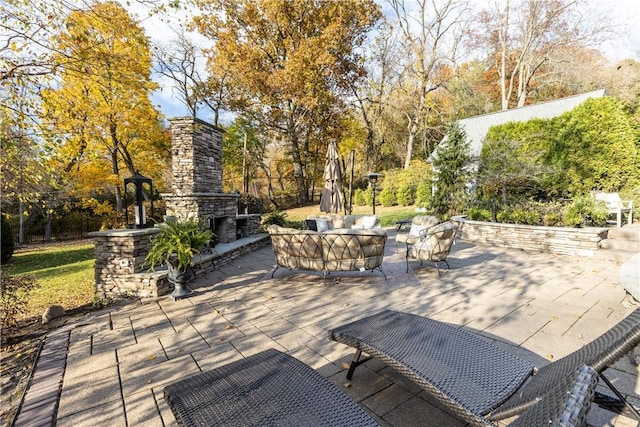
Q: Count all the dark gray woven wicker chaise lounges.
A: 2